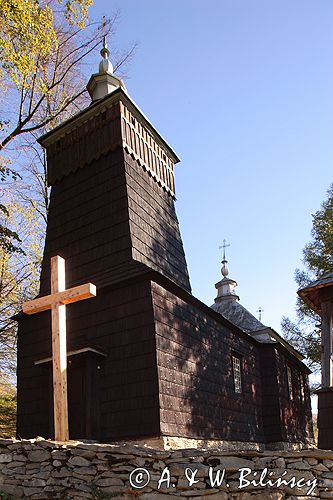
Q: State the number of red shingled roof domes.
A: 0